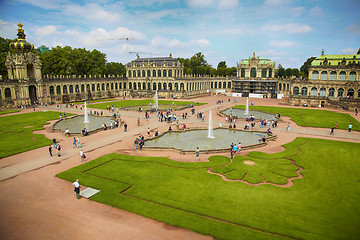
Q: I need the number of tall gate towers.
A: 1